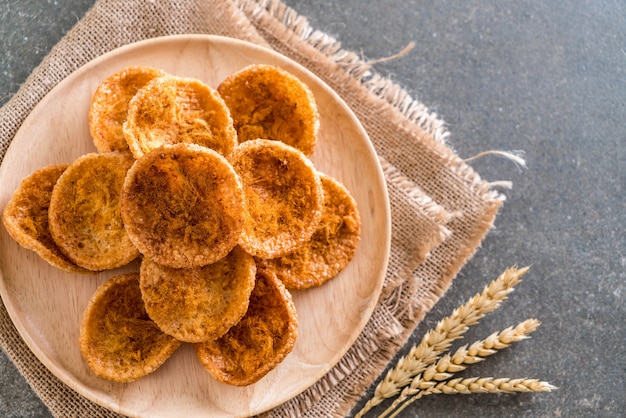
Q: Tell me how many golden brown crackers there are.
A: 11